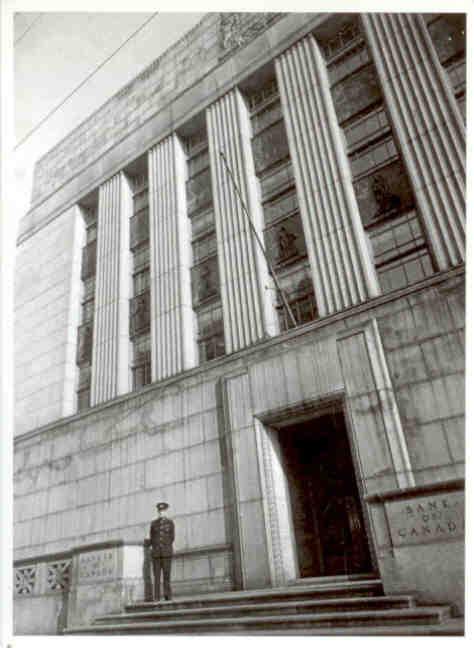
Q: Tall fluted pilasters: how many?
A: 5